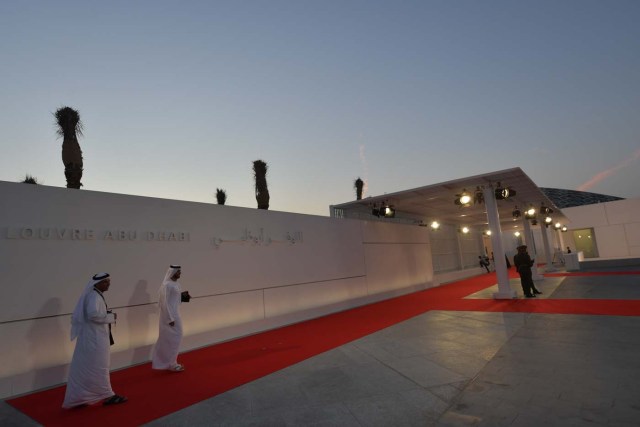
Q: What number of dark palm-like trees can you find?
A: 5